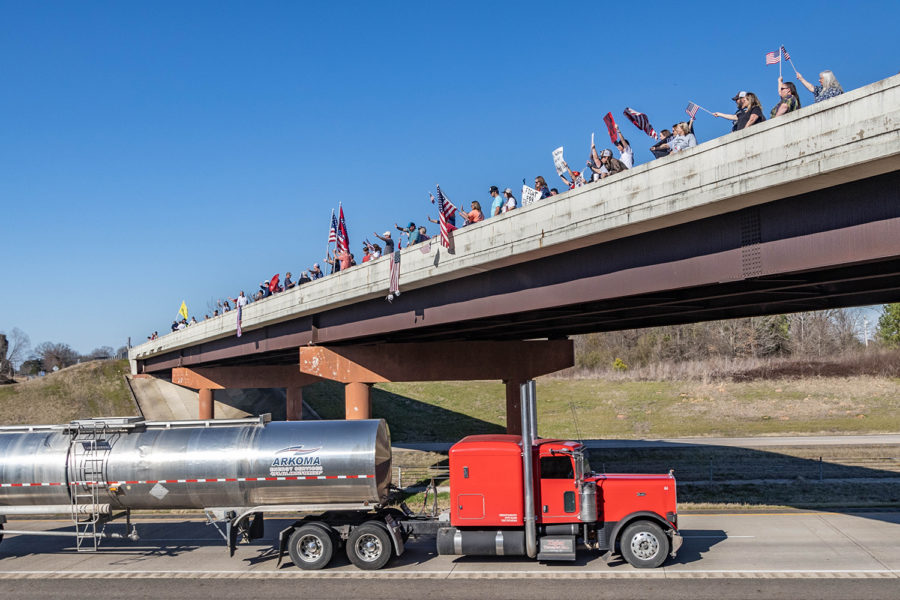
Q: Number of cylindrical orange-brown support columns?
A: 4